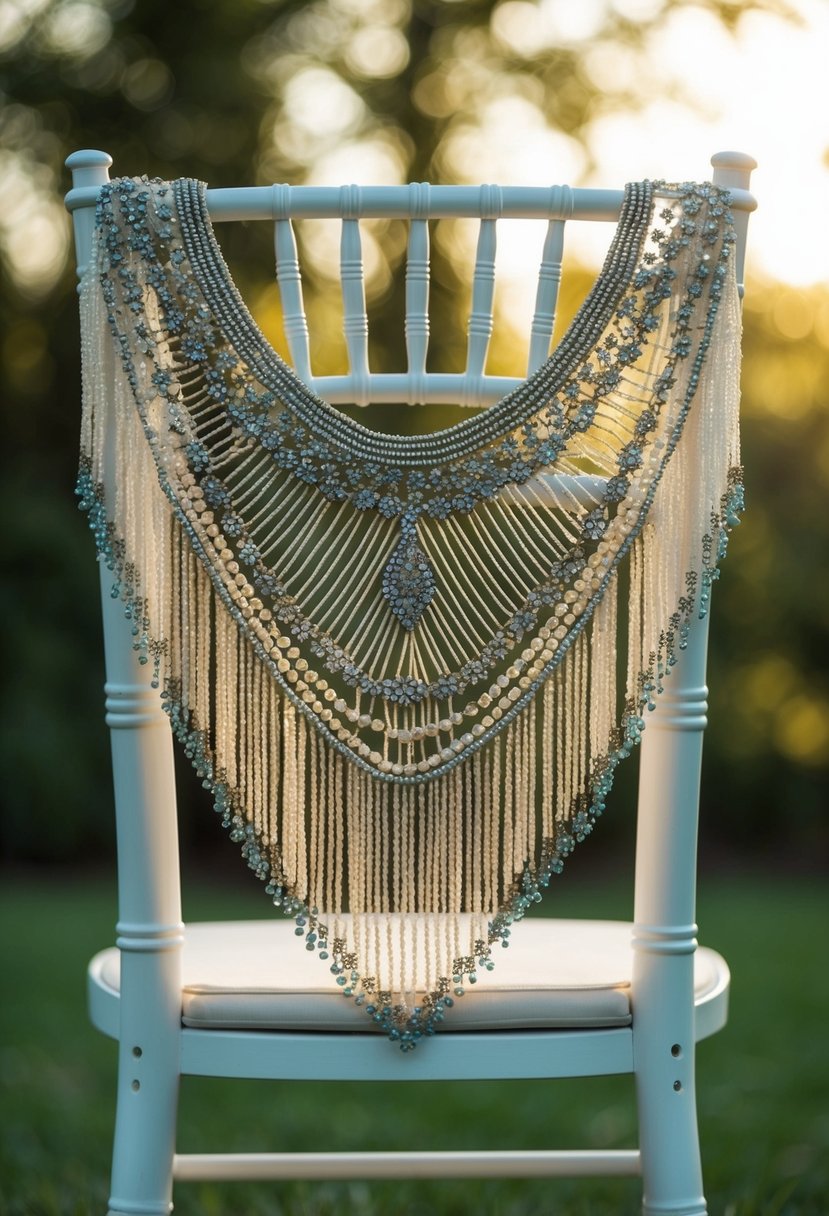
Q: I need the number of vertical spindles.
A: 5